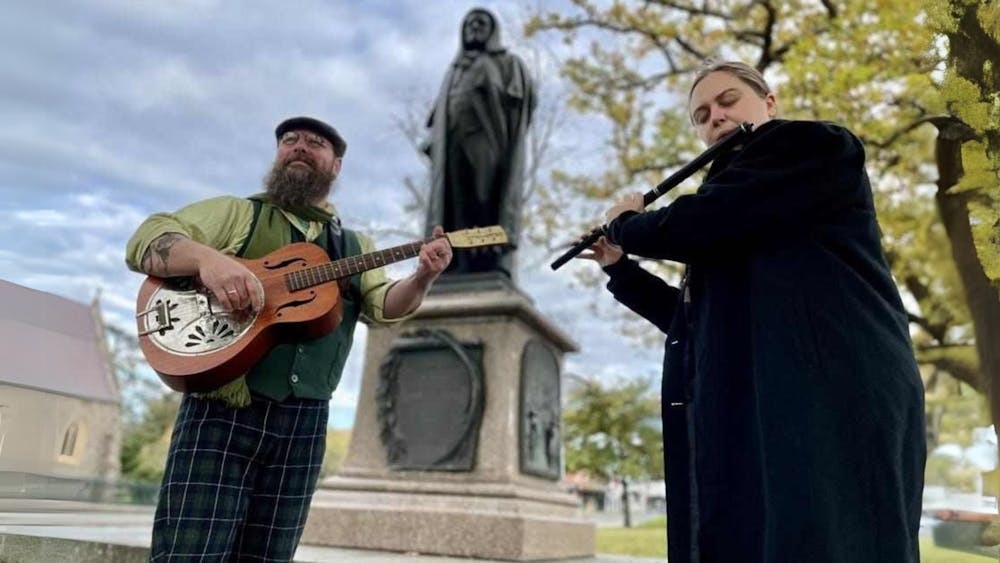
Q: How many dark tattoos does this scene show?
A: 1